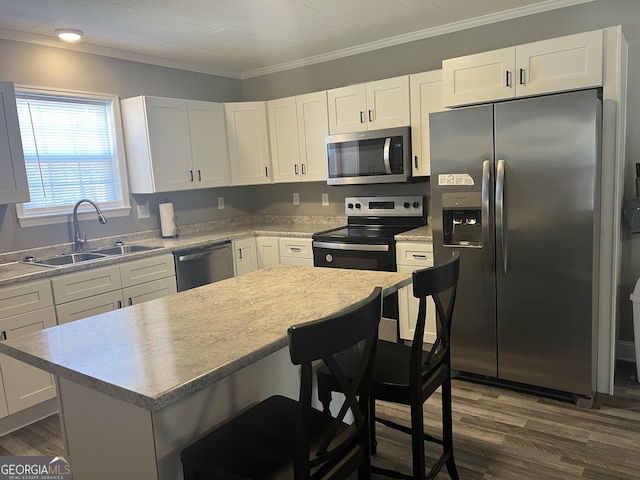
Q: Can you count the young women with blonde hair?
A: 0